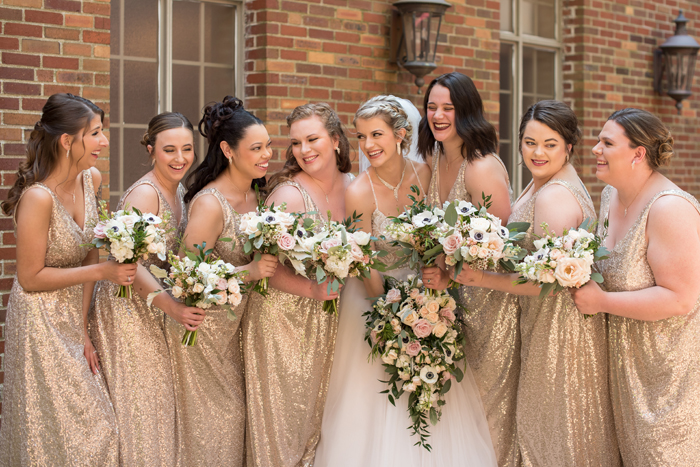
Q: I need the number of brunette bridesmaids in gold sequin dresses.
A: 6